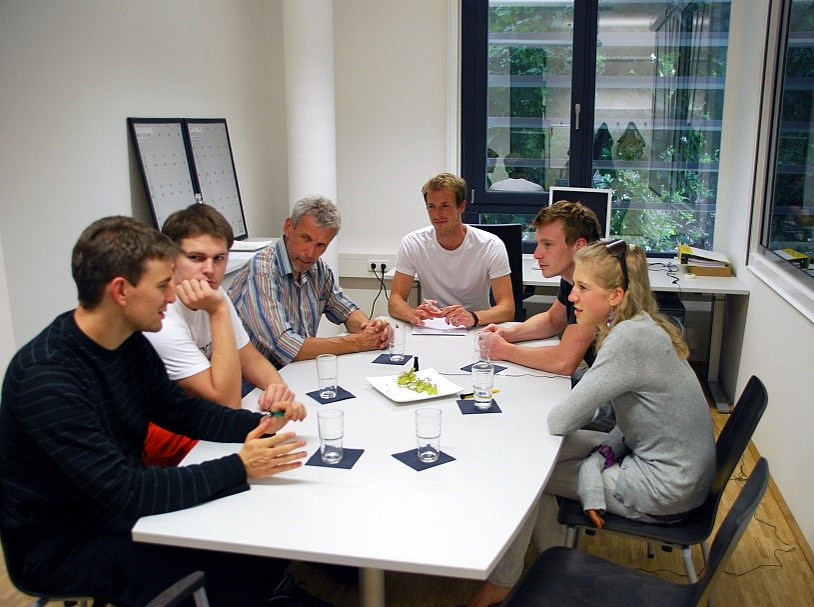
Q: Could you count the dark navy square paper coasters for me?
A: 6